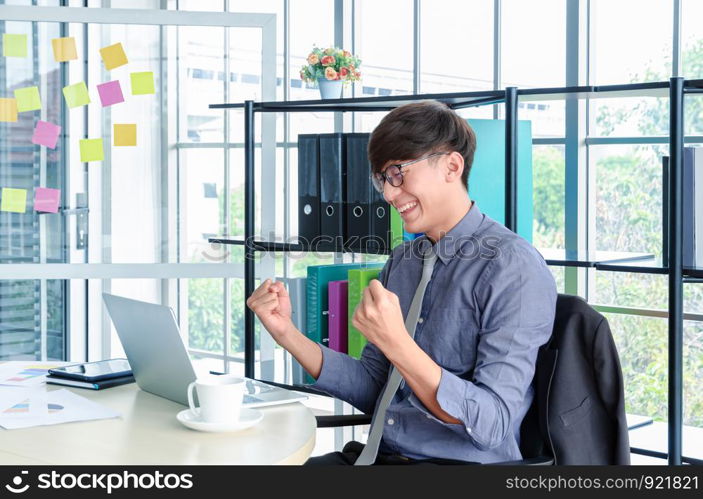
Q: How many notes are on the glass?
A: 13